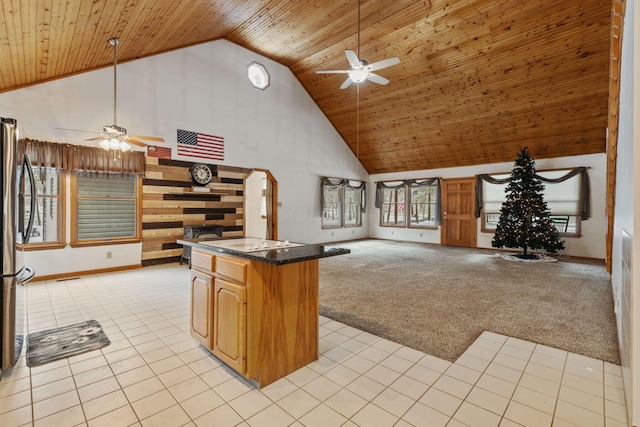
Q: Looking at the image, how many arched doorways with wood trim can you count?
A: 1